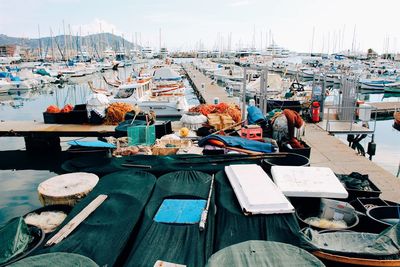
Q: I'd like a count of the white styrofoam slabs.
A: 2